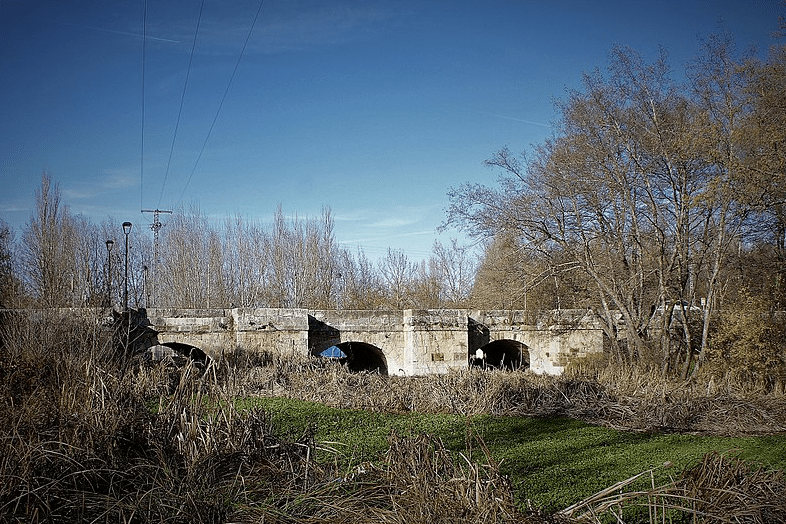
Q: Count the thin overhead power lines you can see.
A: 3